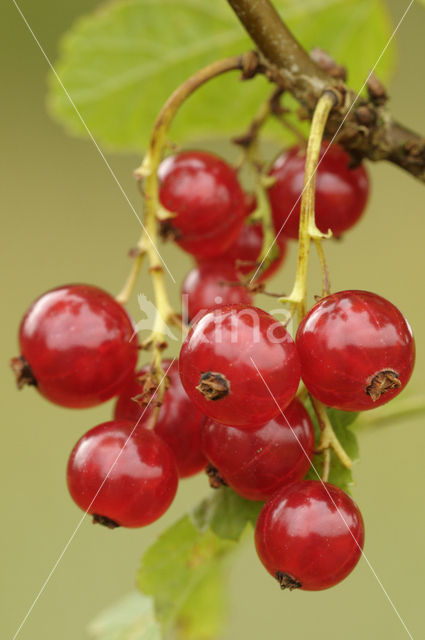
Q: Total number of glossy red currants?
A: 11